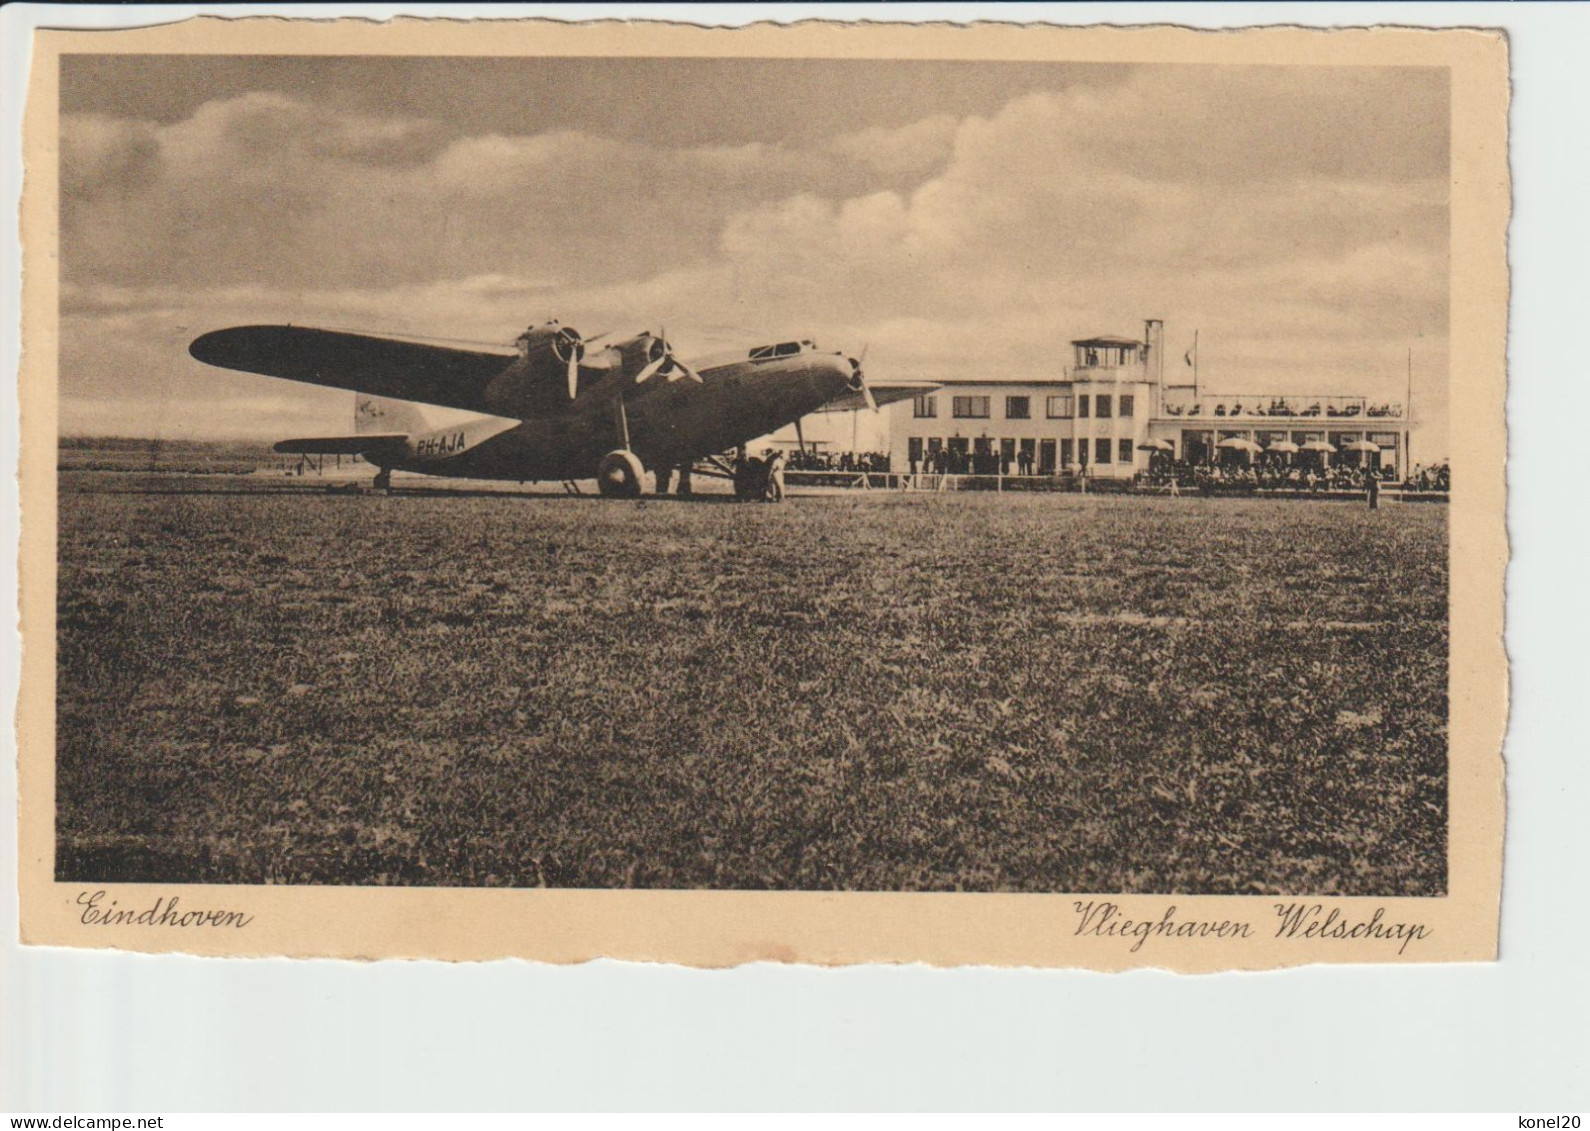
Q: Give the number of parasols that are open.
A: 5